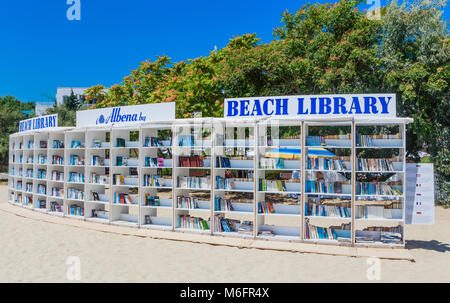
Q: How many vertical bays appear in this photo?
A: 14